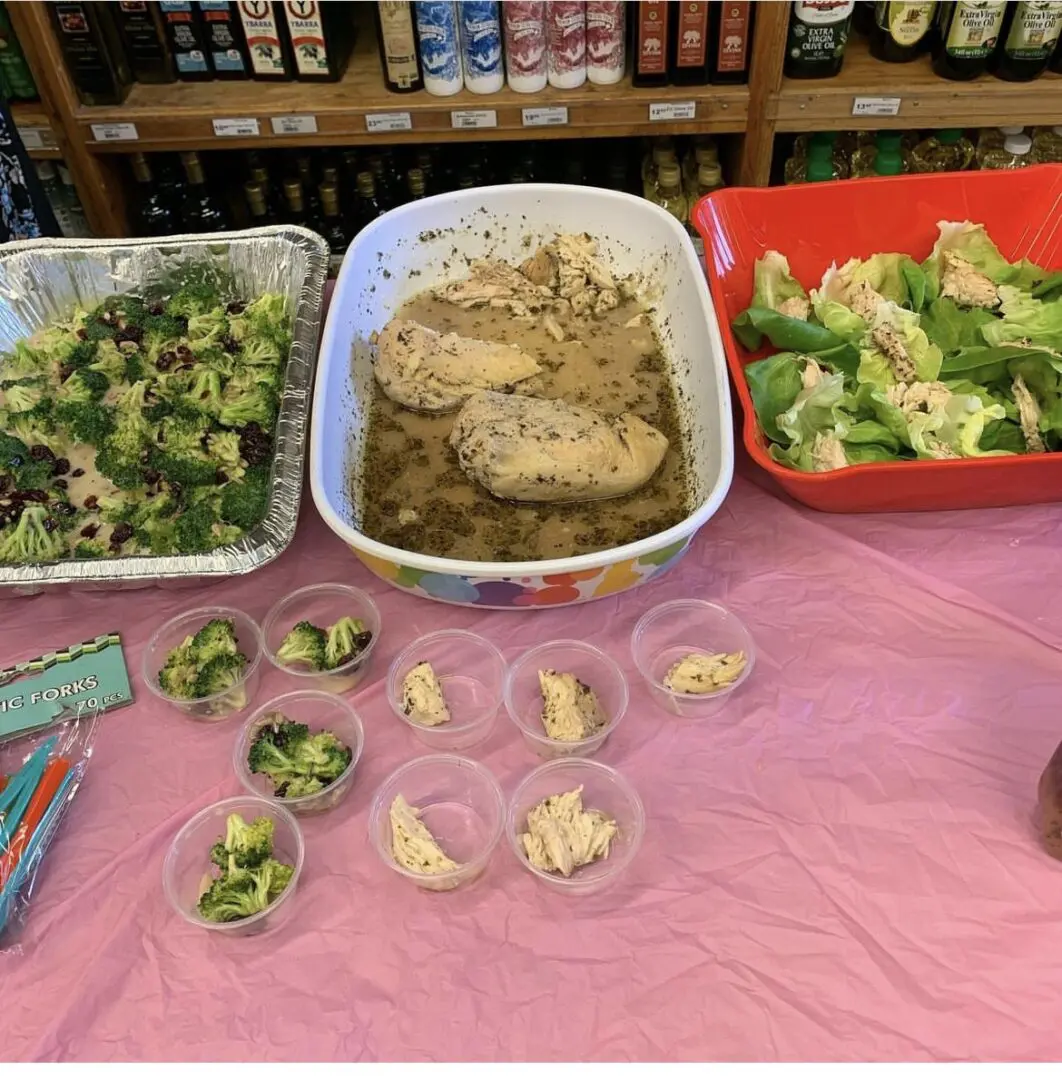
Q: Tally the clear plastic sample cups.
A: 9